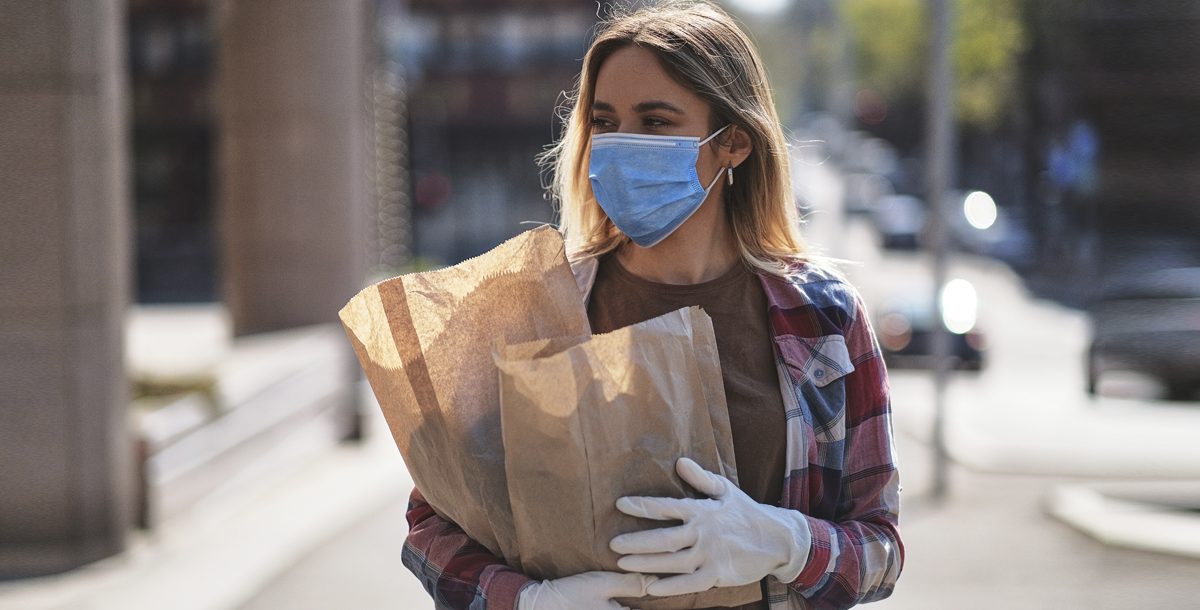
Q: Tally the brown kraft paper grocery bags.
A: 2